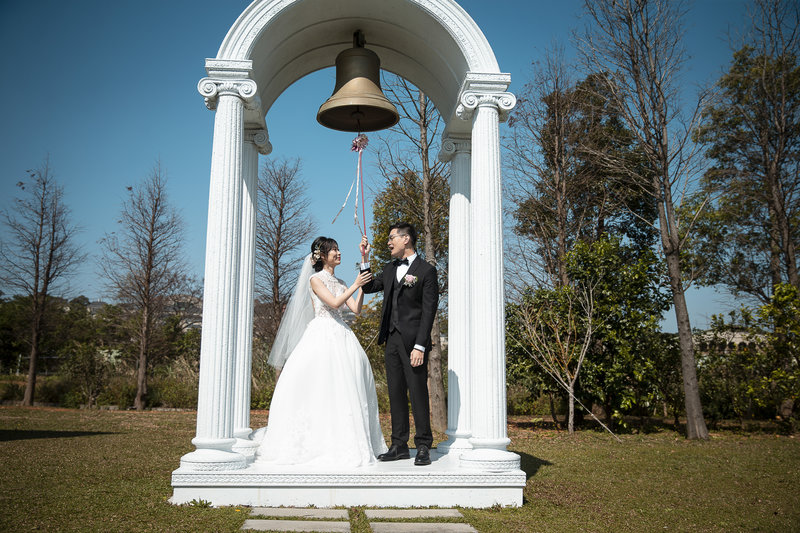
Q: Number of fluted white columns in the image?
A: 4